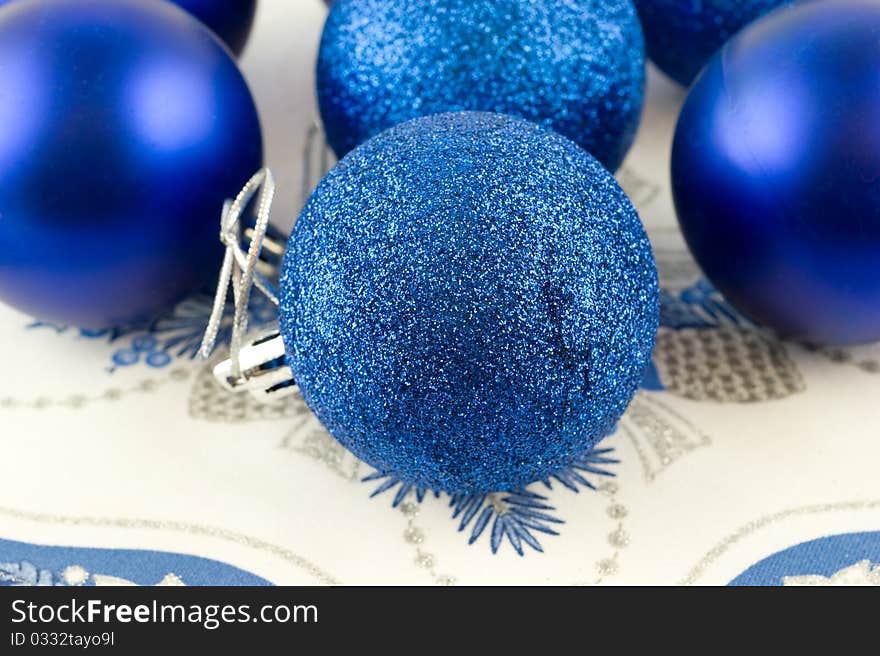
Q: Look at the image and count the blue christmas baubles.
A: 6